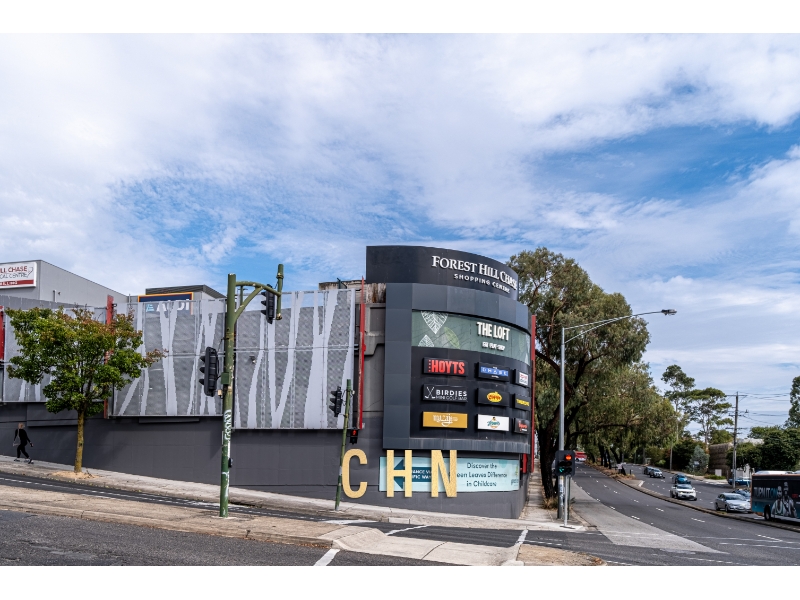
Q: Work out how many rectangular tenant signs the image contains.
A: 9